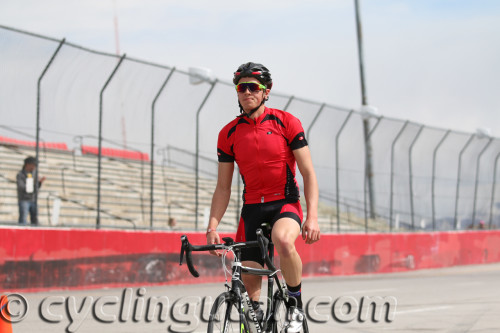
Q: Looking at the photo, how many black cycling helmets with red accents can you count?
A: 1